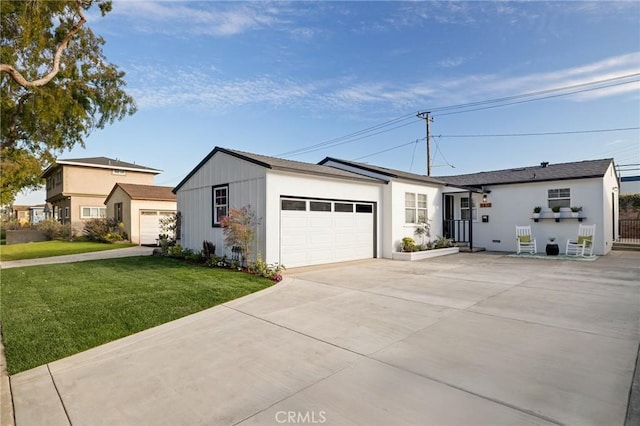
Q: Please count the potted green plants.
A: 4